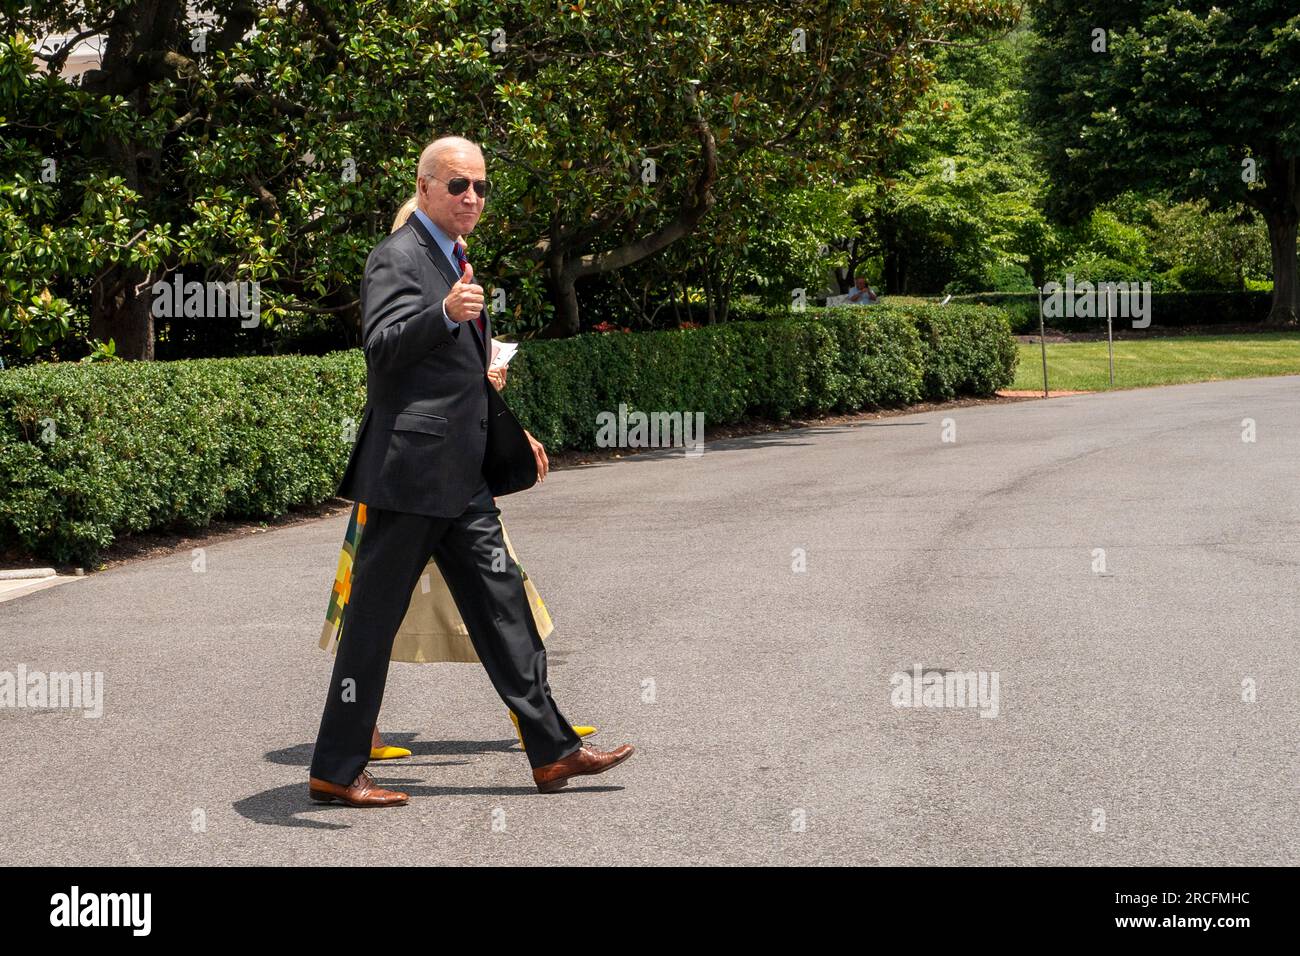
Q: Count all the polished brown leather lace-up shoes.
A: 2